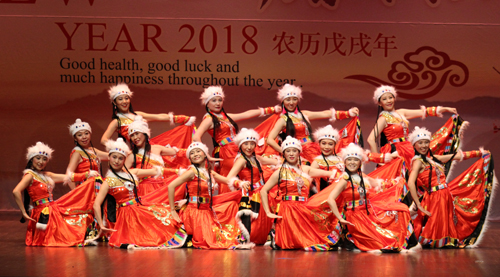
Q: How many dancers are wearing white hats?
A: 14